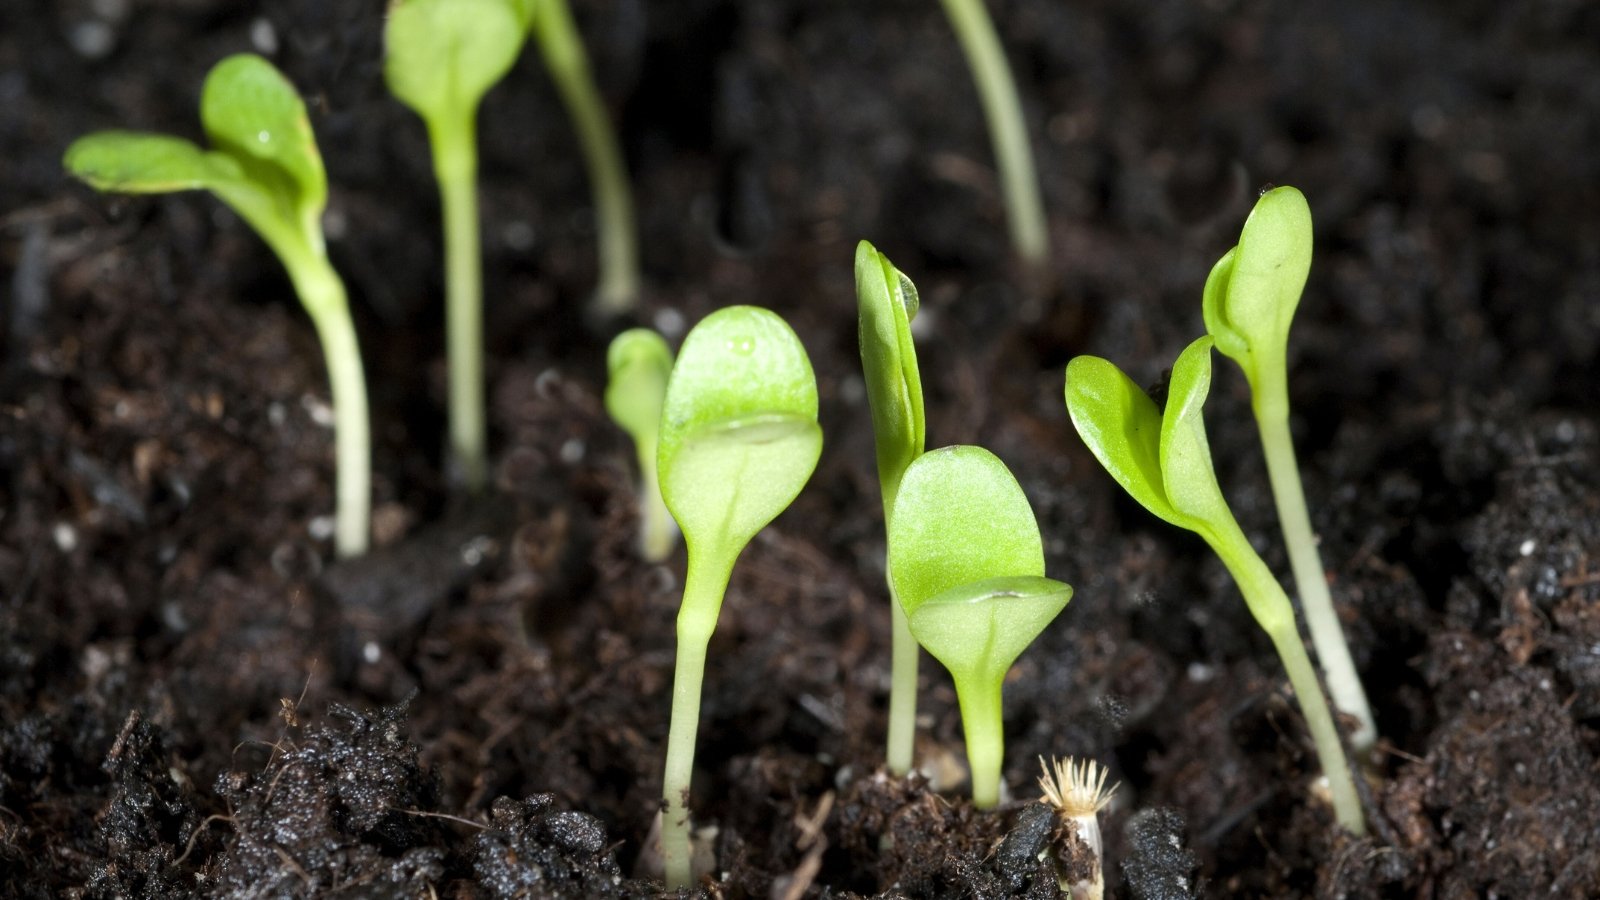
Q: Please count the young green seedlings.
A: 10